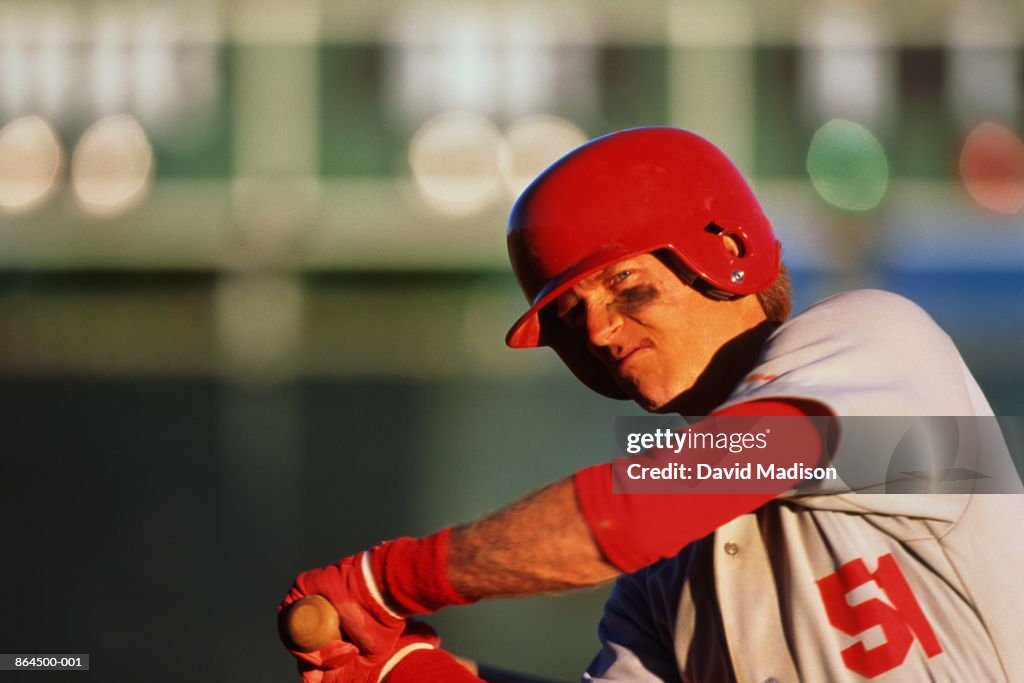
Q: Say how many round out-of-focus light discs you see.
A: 6